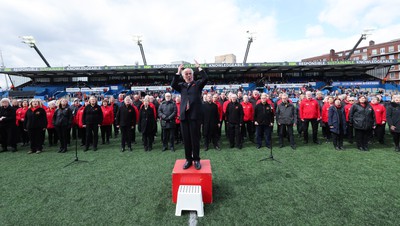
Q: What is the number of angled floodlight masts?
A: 4